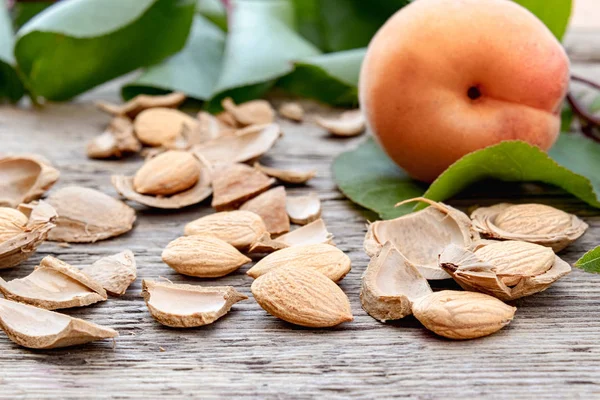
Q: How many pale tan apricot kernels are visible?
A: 10